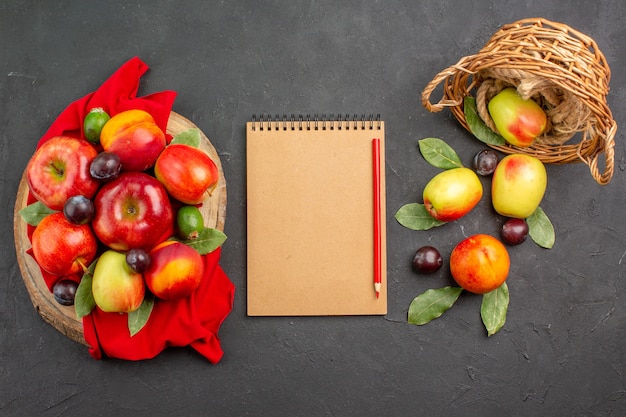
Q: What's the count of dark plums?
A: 7